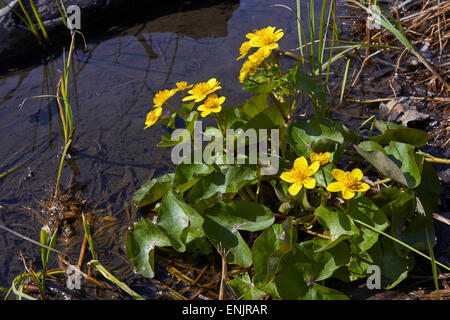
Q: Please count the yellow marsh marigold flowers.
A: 12